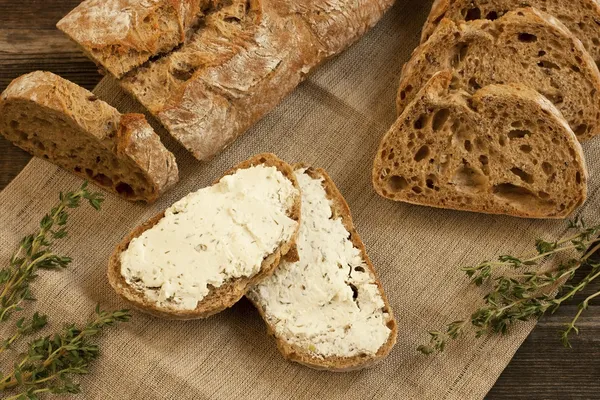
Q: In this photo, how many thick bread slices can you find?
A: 6